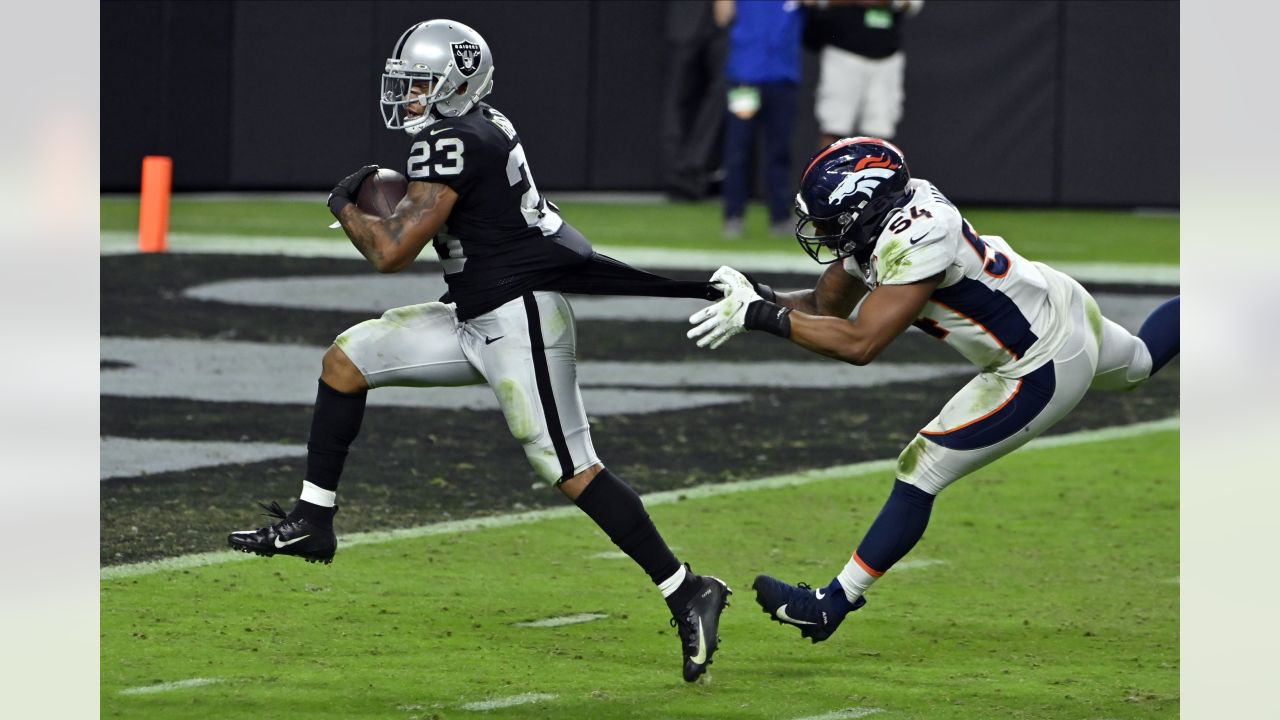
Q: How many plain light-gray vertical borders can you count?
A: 2